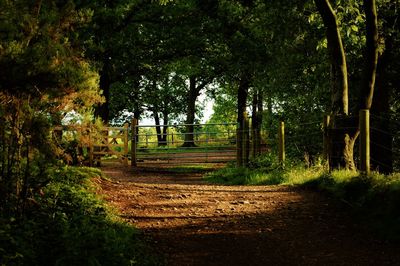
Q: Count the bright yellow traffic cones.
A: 0